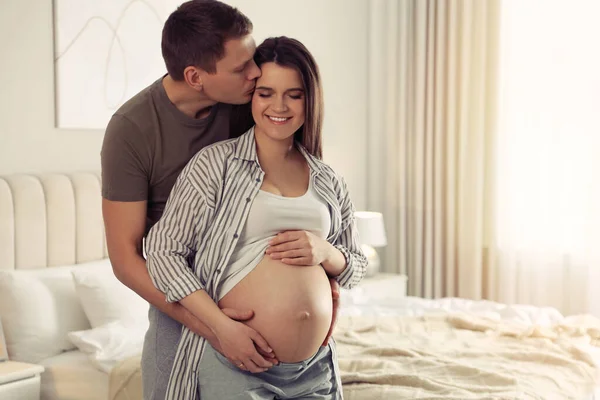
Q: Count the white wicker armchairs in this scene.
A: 0